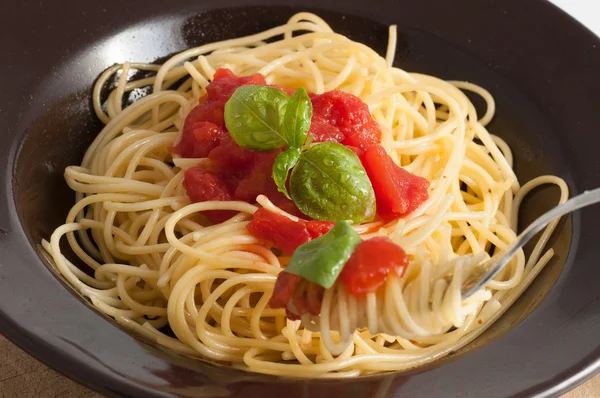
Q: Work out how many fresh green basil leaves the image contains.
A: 5